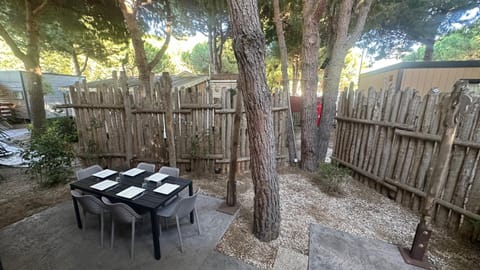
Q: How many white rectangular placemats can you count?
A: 6